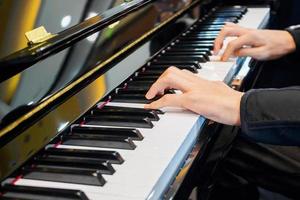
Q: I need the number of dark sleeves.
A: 2